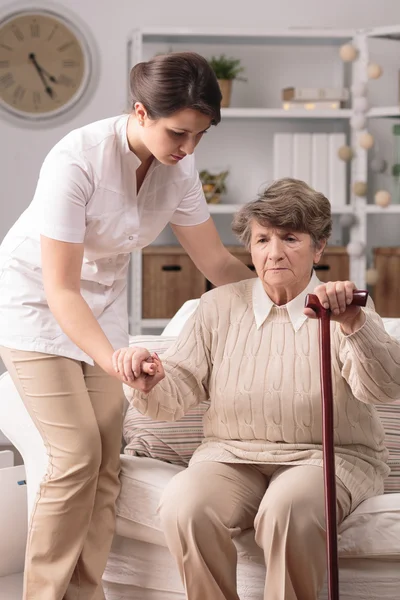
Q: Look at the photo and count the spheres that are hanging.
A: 13